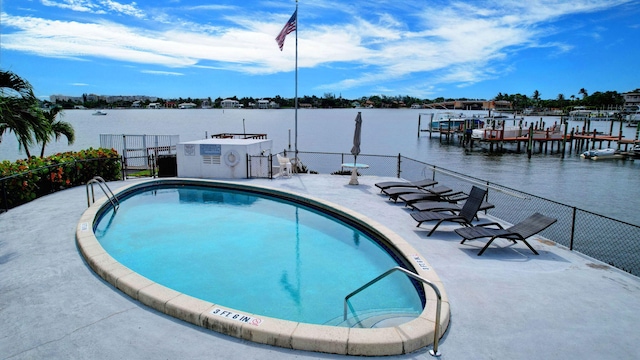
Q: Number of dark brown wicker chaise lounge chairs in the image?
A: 6